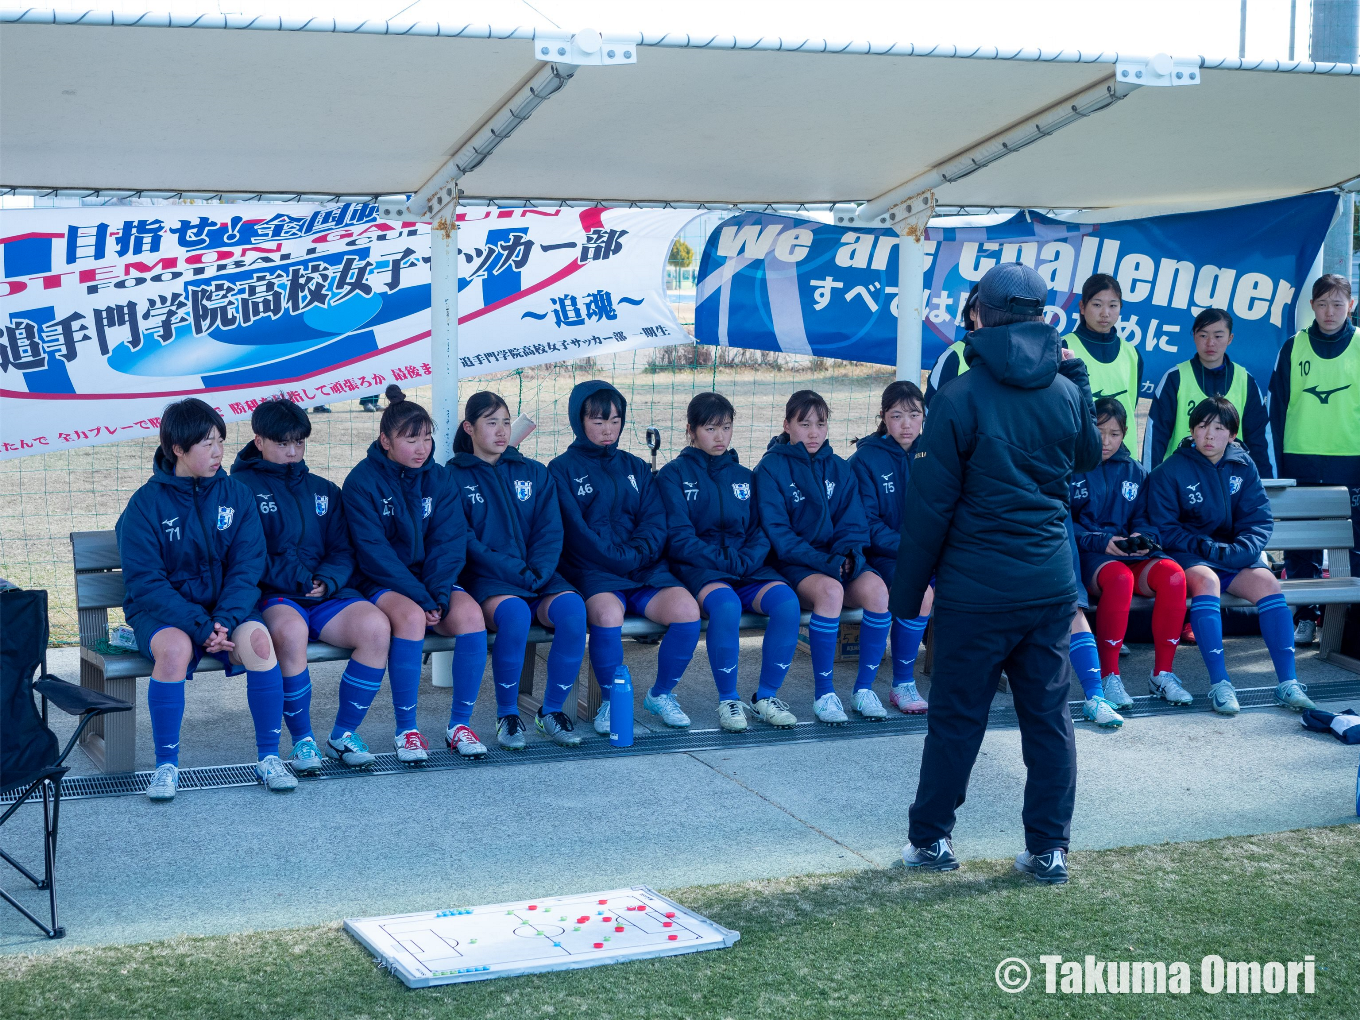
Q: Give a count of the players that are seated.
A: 11